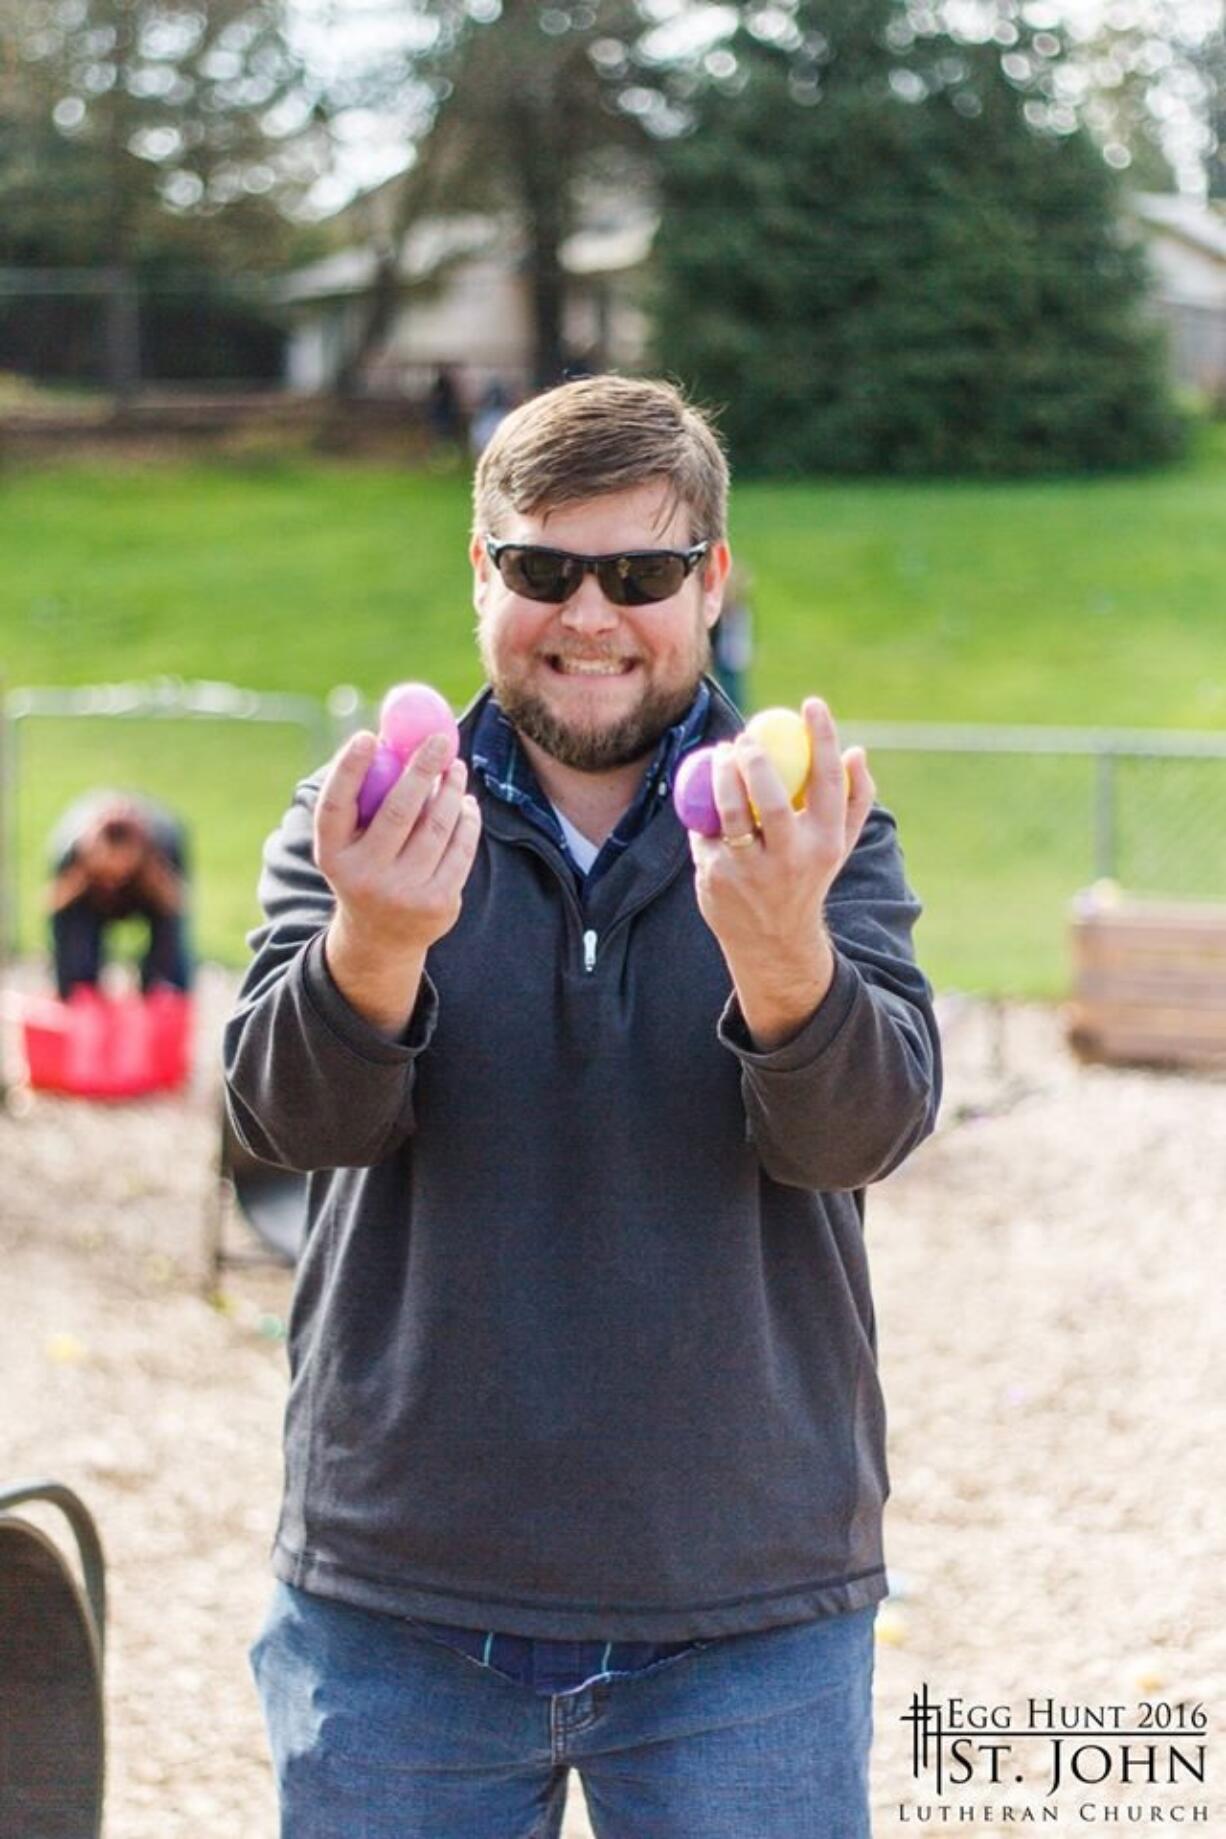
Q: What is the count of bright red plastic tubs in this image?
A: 1